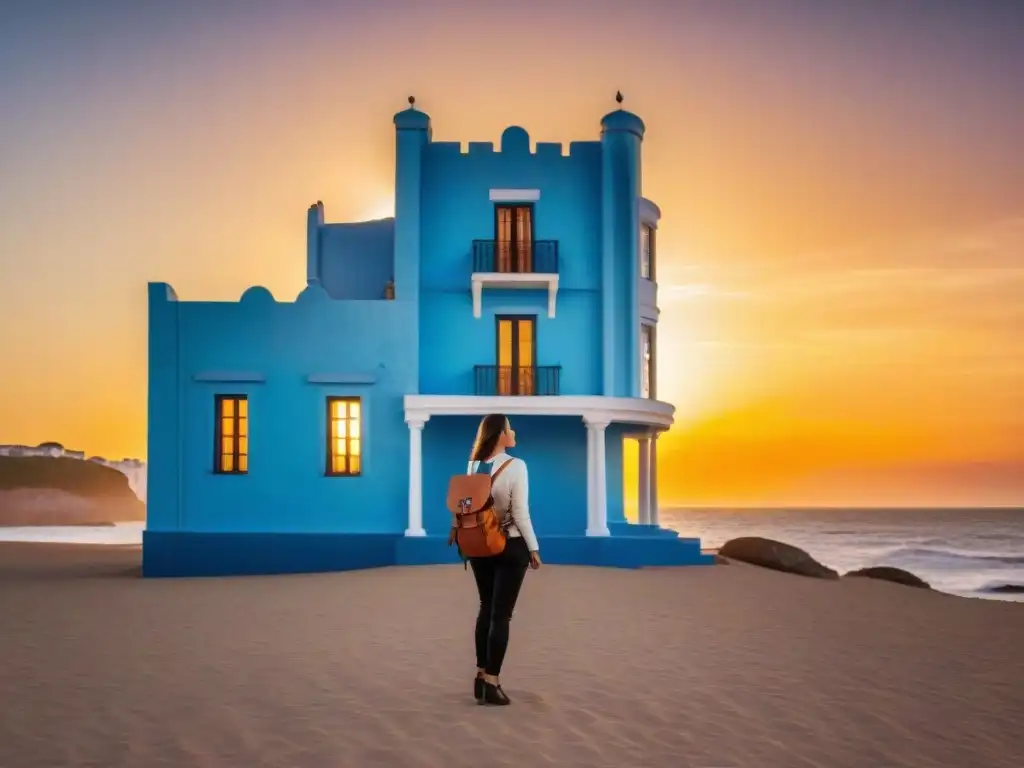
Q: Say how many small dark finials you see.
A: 2